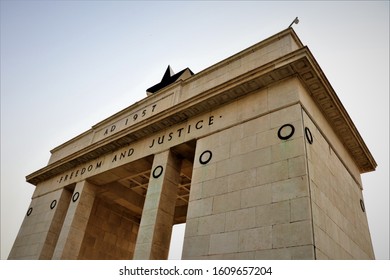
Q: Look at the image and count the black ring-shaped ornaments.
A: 8